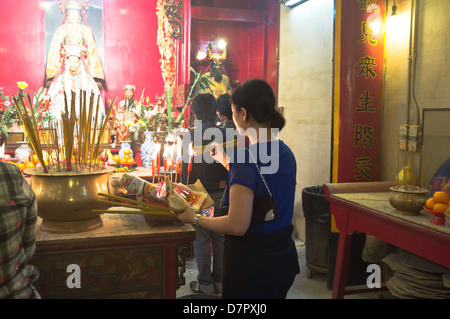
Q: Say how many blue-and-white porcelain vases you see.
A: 2